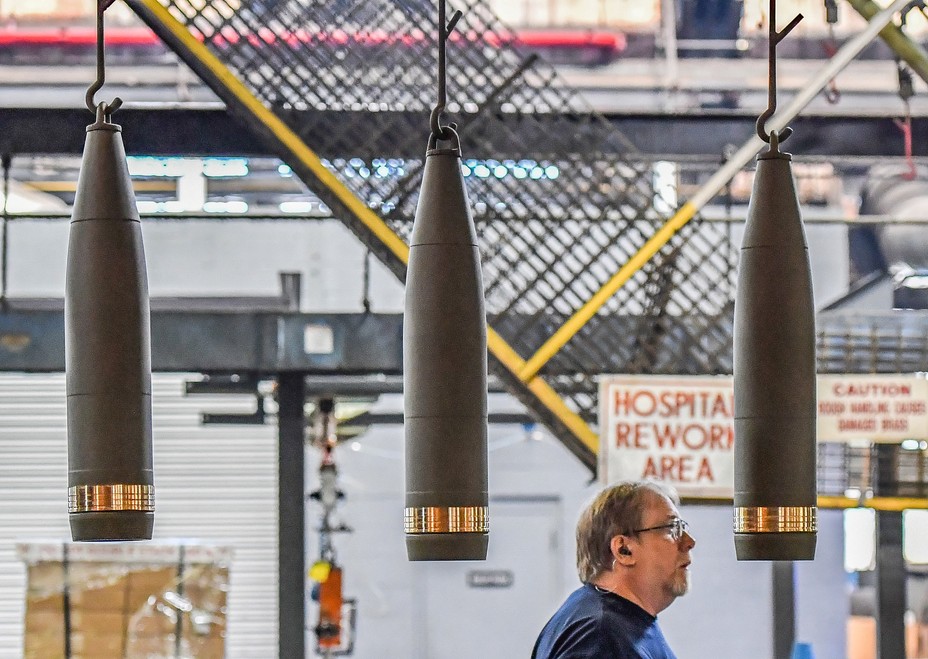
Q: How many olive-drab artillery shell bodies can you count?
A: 3